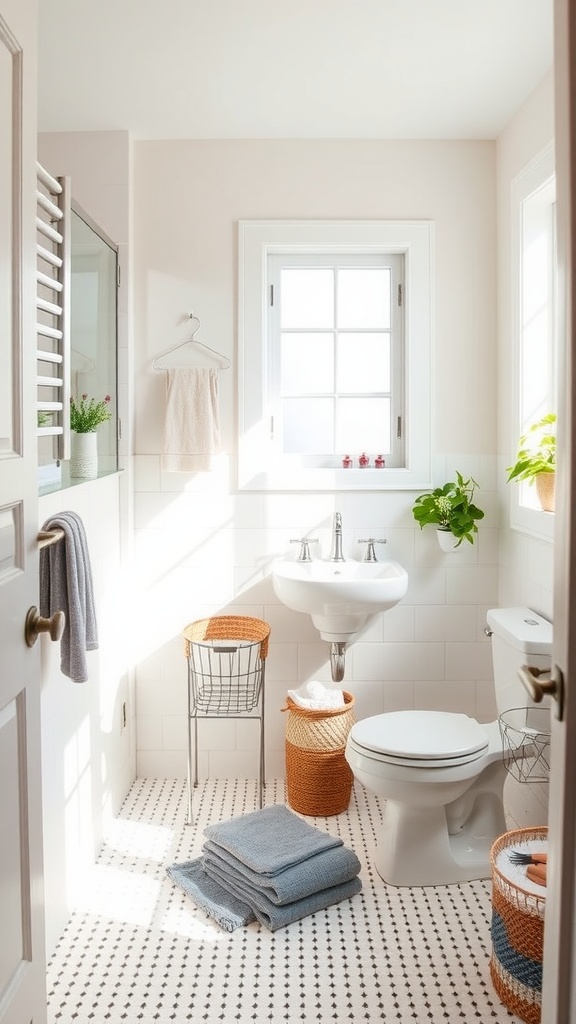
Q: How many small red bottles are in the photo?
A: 3